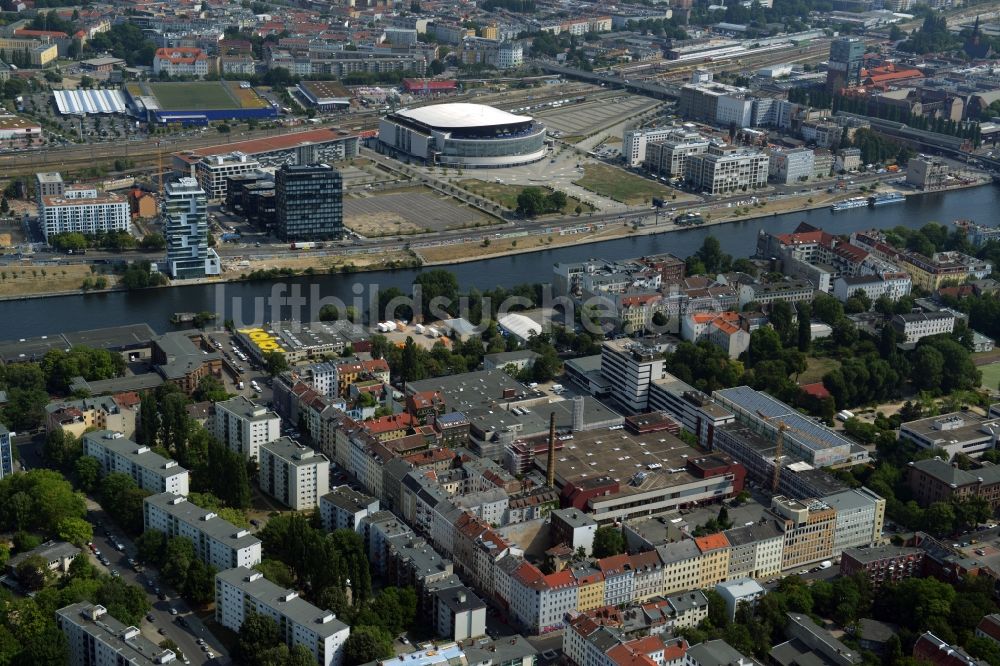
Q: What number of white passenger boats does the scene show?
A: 2